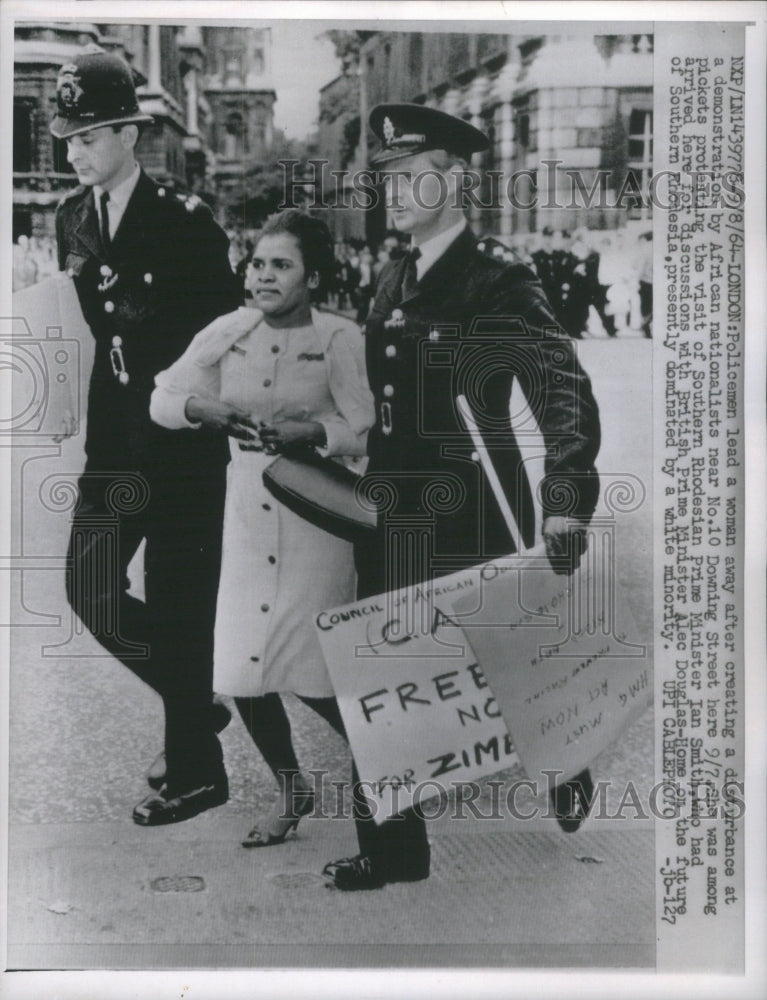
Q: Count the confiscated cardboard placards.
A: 2